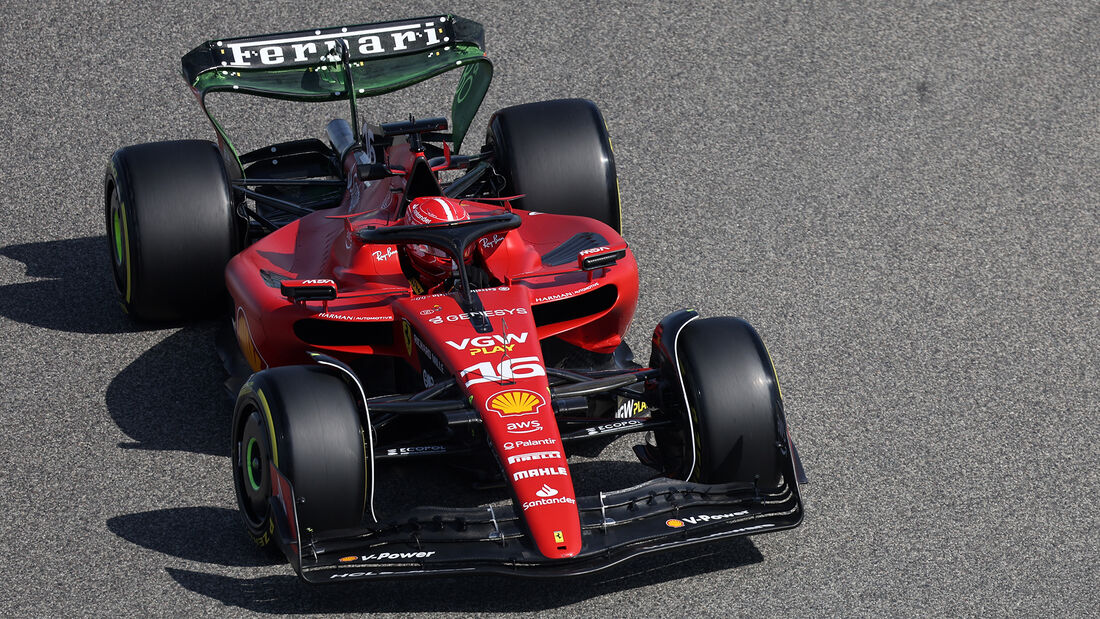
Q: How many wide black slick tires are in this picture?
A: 4